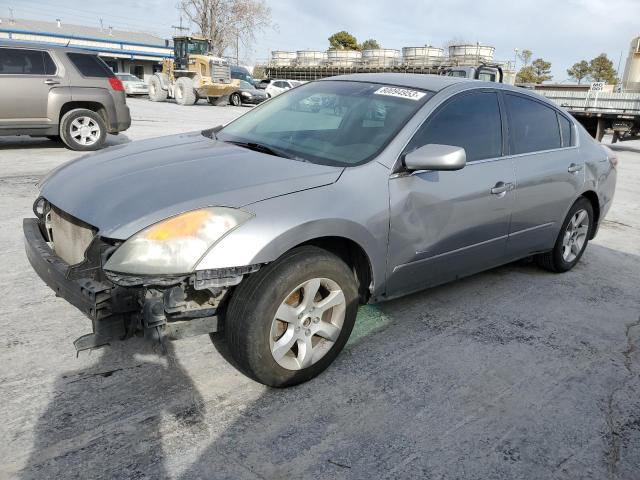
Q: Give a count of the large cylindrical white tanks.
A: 6